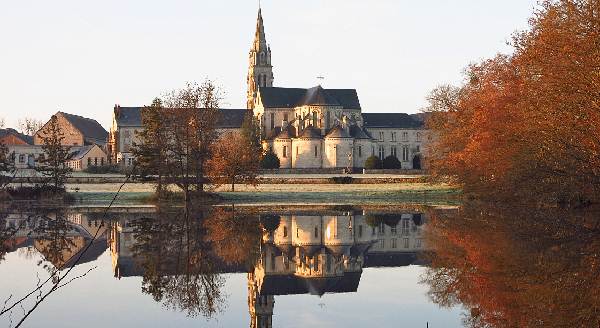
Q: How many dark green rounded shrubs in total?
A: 3